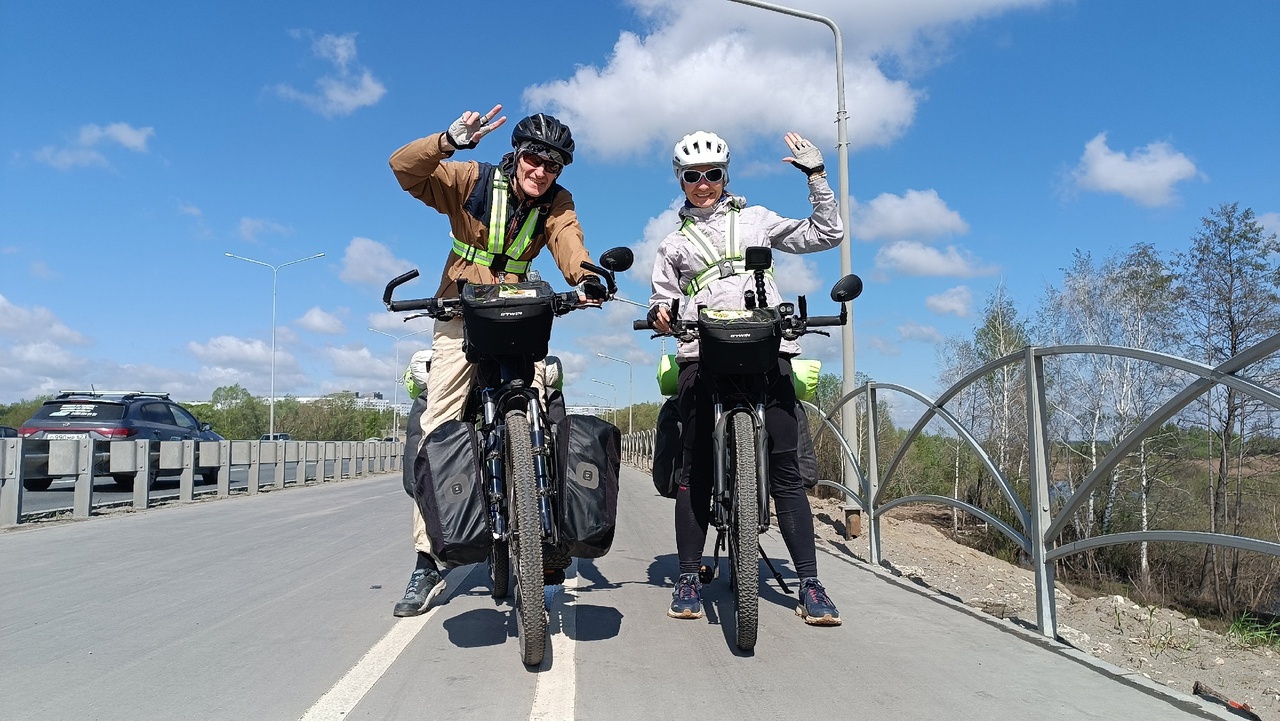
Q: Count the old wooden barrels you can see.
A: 0